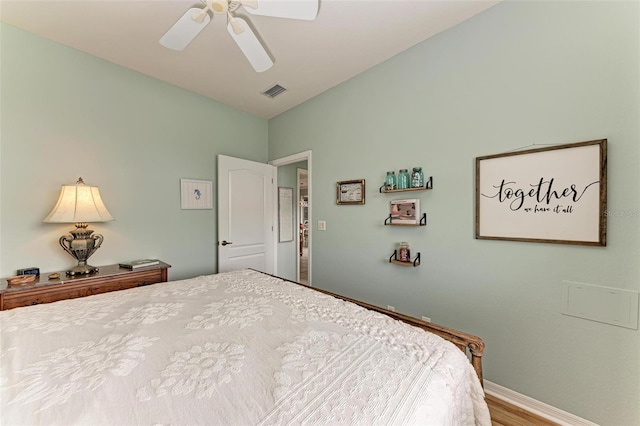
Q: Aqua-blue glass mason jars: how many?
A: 3